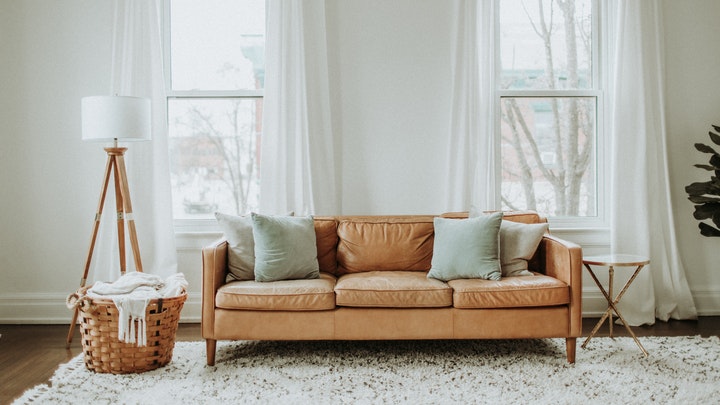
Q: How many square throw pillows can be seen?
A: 4